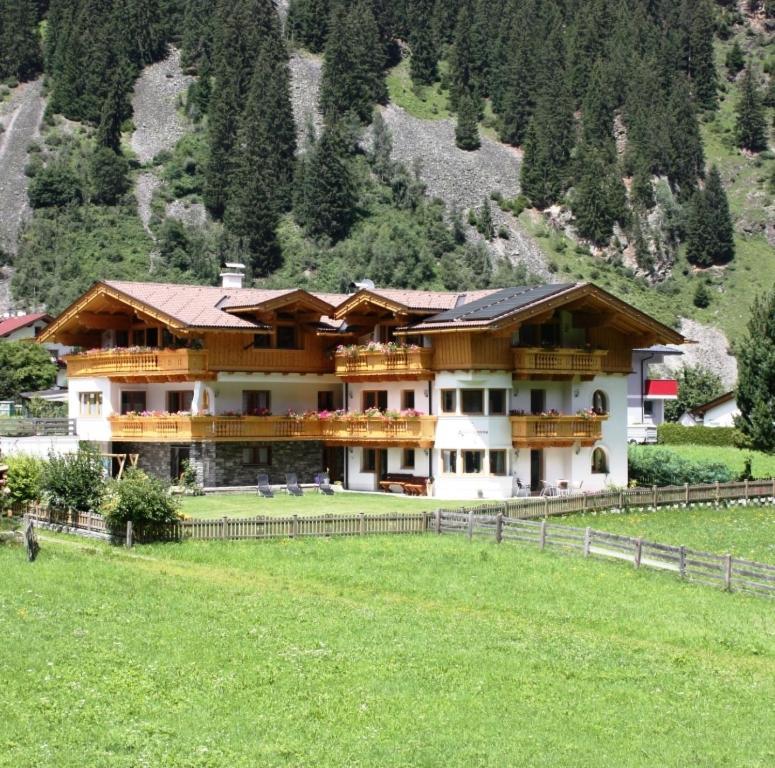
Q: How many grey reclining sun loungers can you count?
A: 3